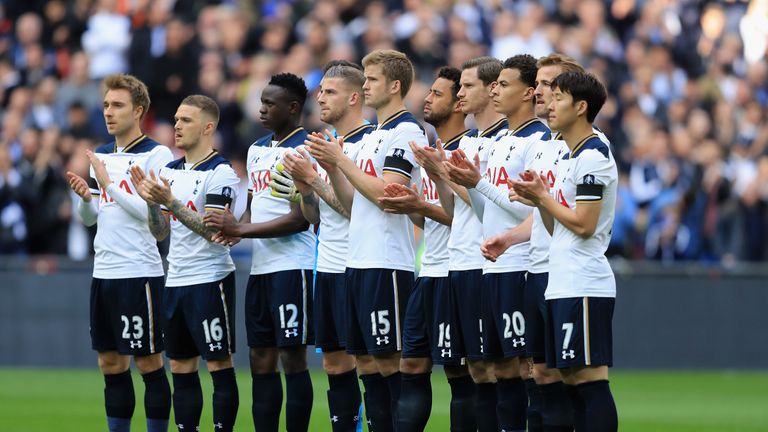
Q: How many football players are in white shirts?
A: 10